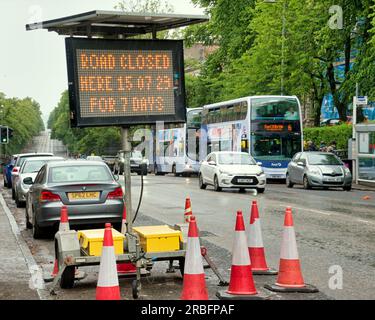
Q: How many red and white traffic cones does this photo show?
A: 8